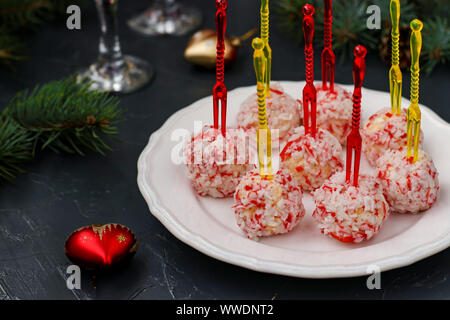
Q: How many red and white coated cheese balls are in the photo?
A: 8